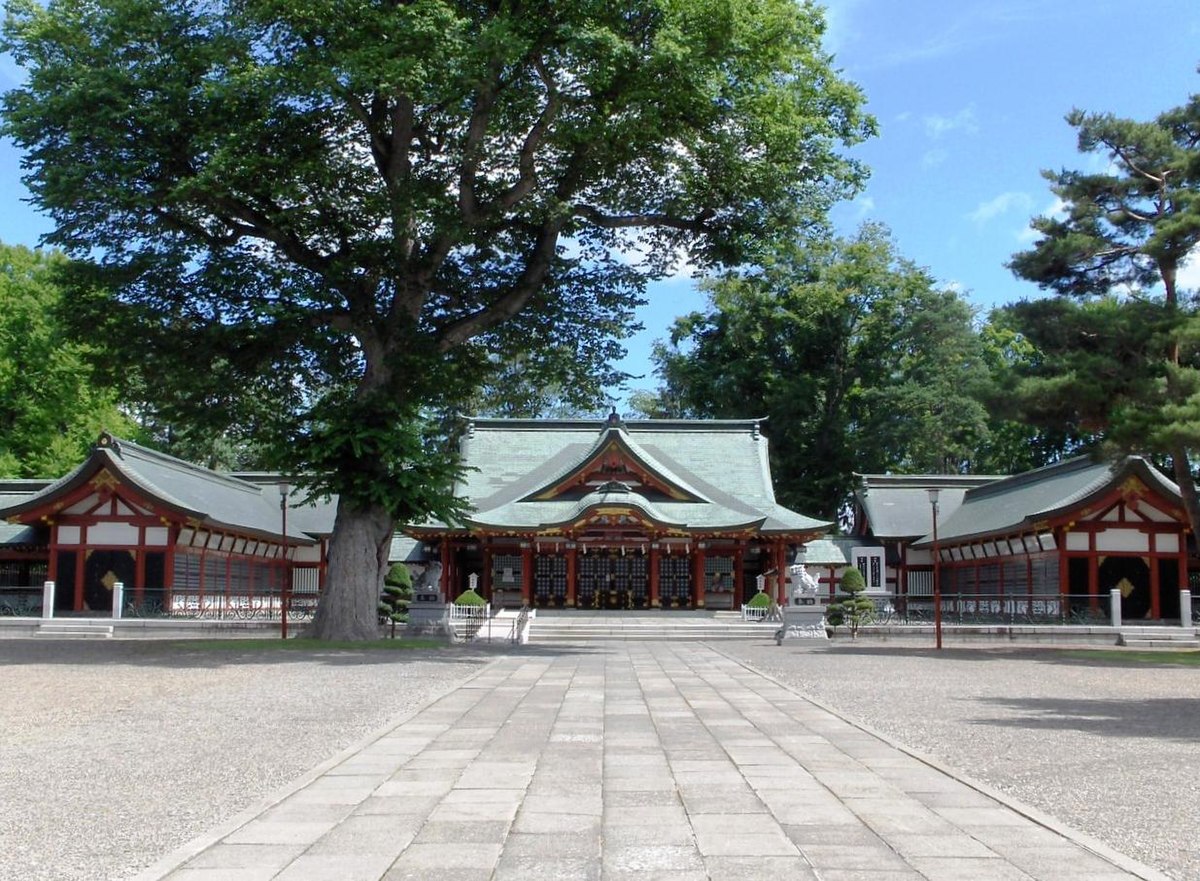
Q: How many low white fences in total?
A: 2